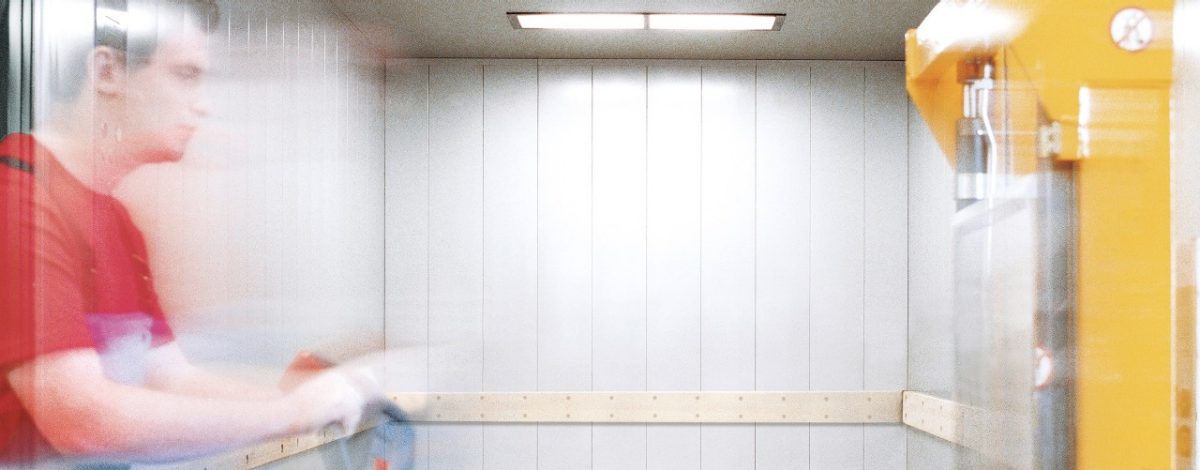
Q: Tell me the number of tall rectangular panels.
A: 10